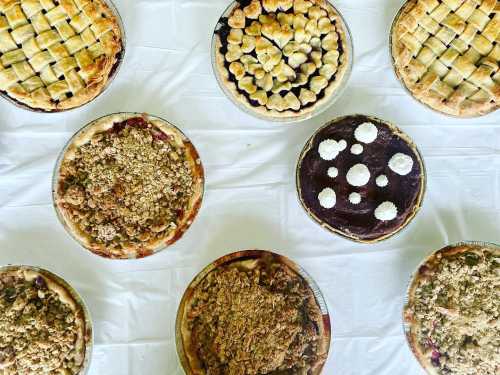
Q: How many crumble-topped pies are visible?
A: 4